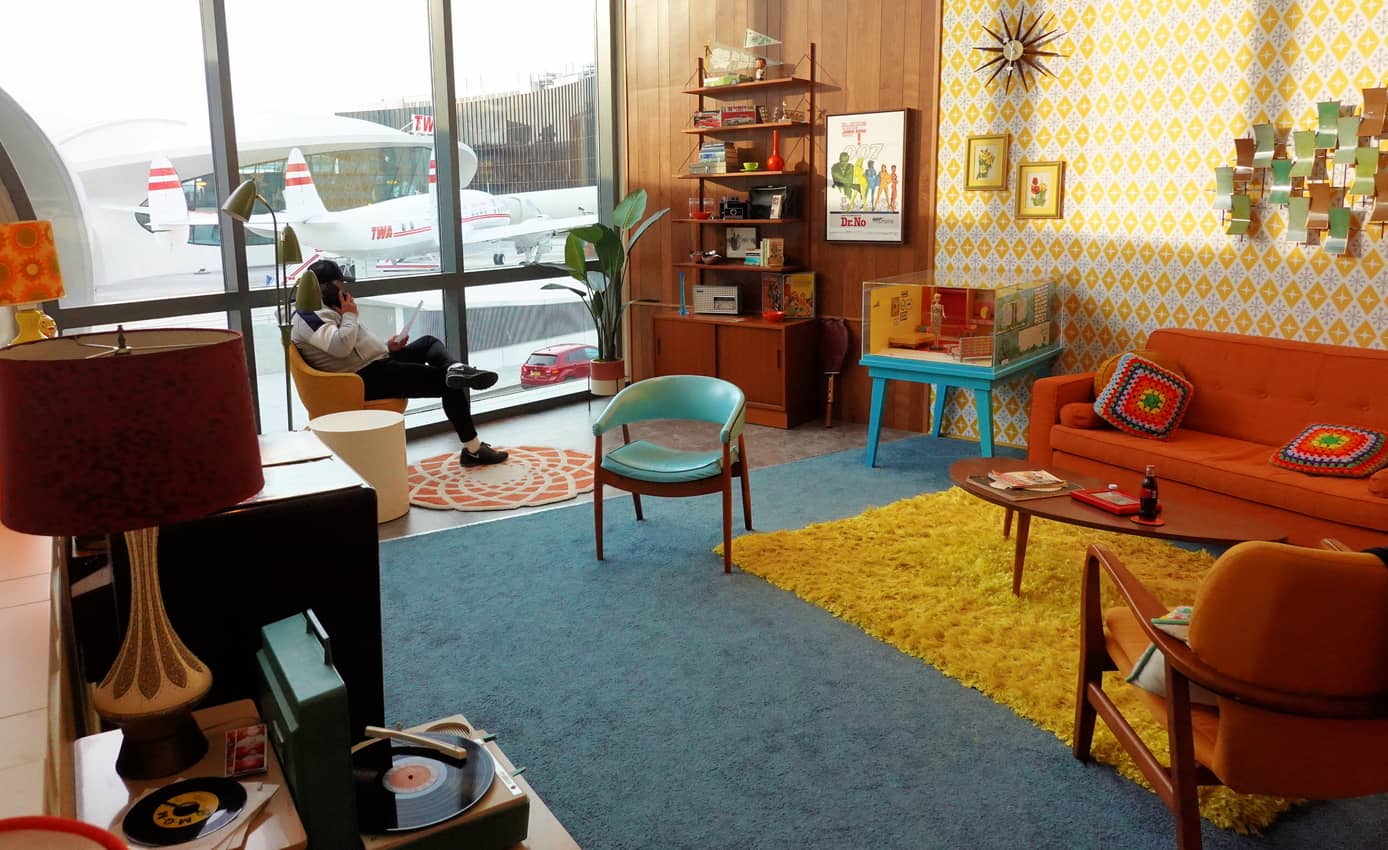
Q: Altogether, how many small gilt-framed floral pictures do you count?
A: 2